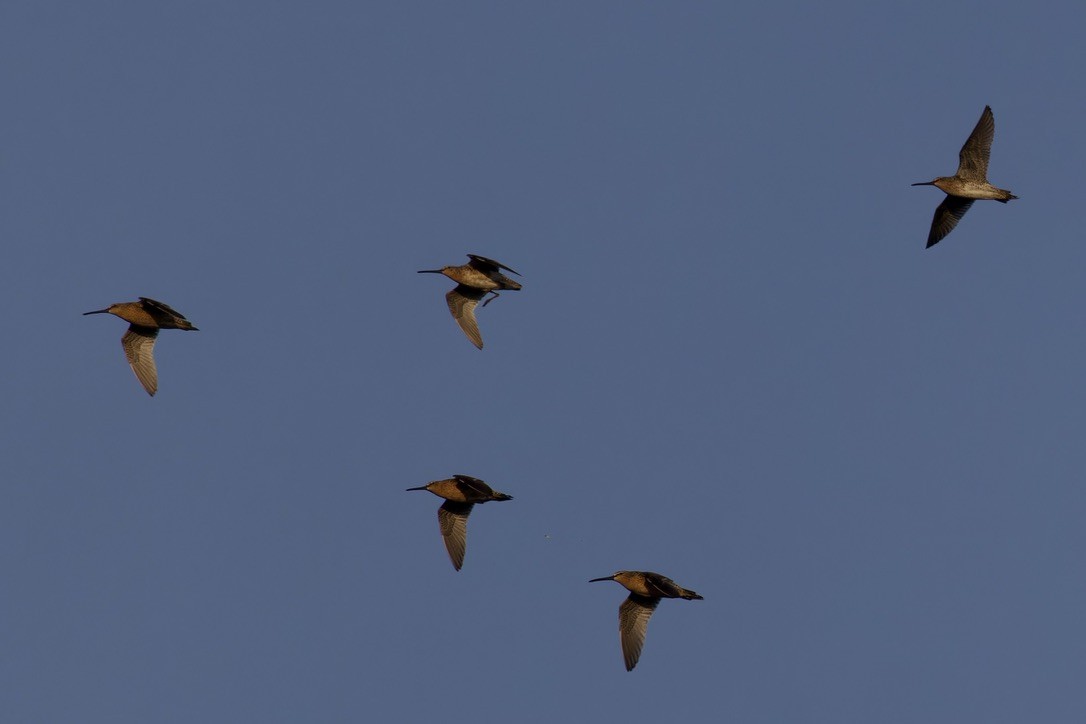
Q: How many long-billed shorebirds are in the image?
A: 5